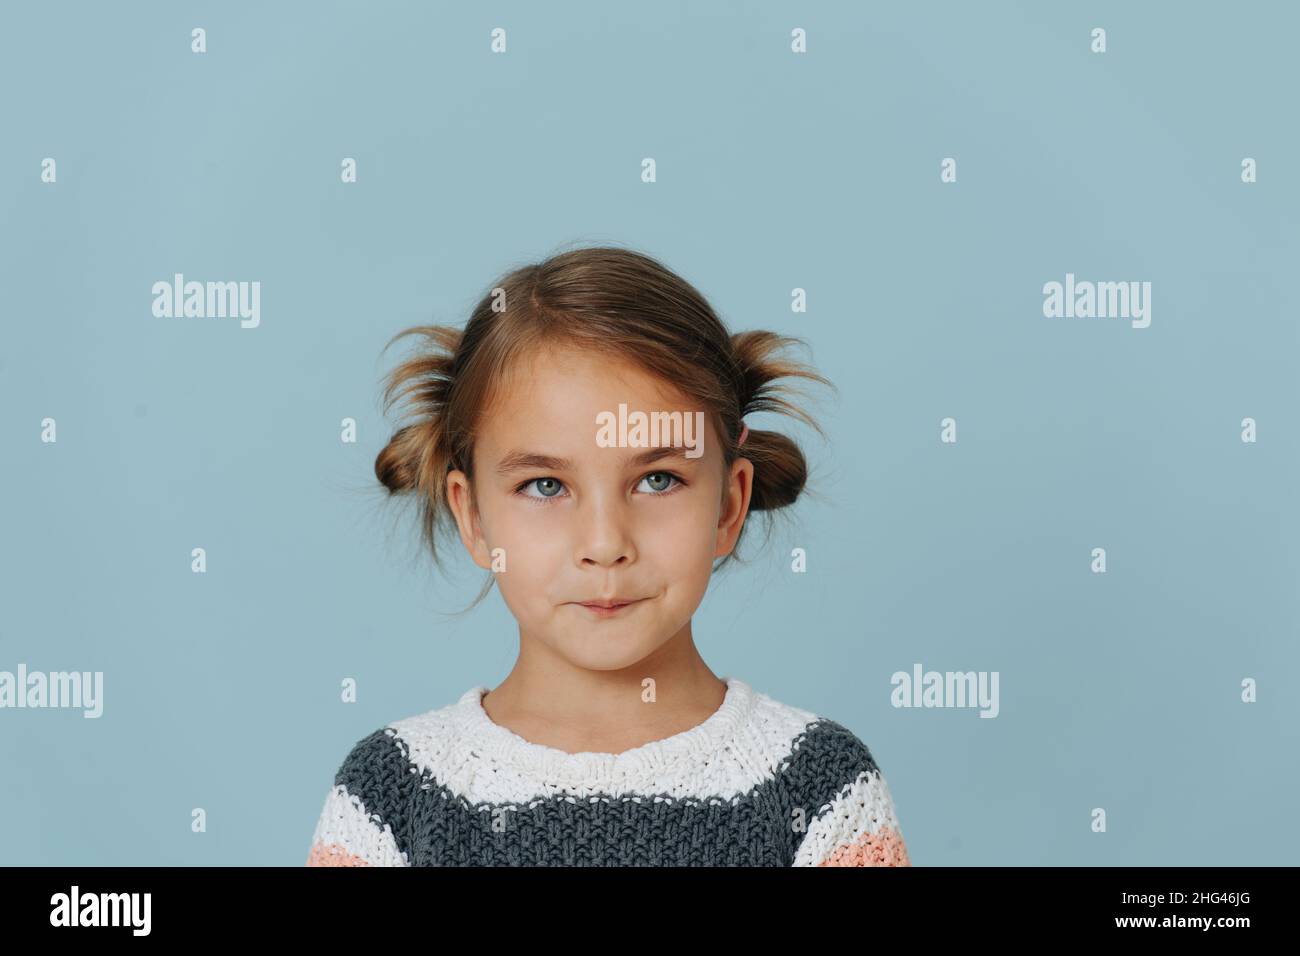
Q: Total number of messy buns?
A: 2